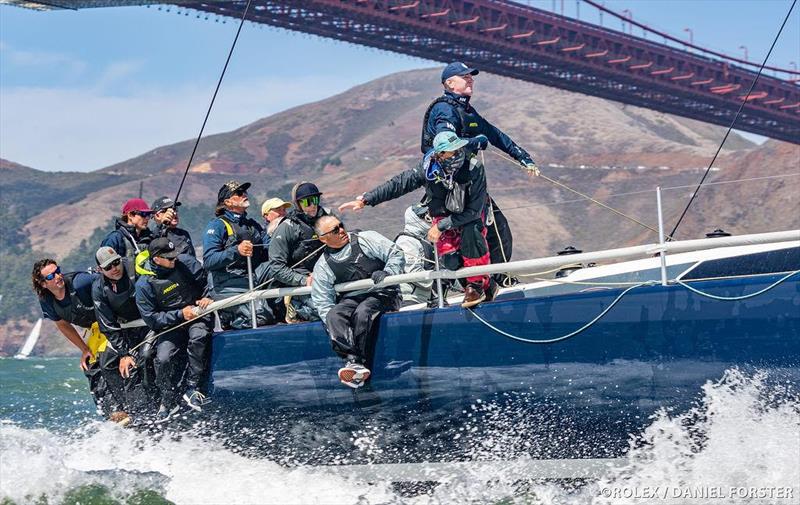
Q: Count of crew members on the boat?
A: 12